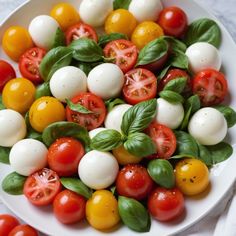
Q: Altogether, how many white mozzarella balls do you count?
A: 13